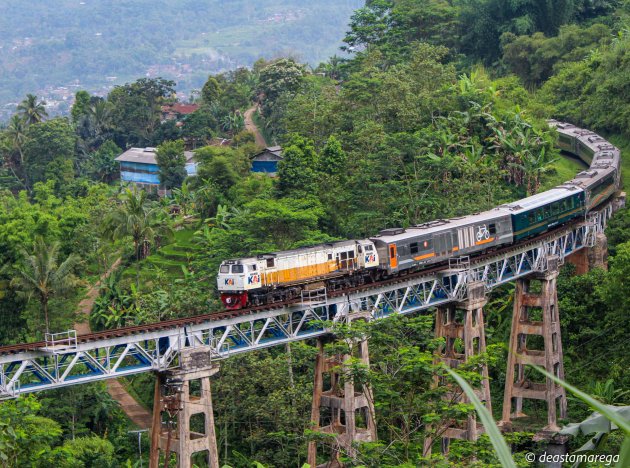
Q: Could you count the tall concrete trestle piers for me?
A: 4